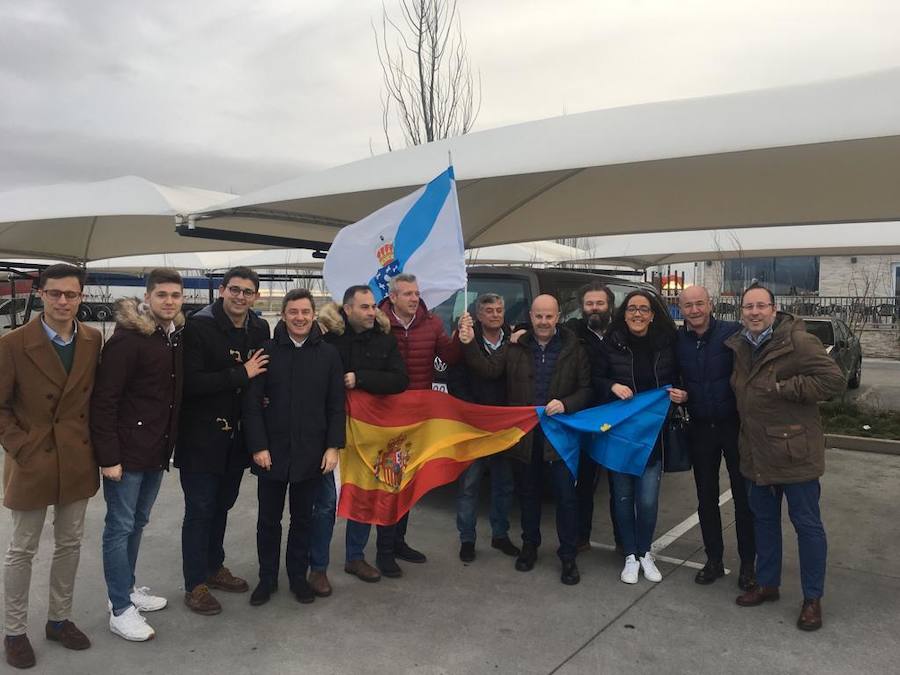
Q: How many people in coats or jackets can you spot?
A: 12